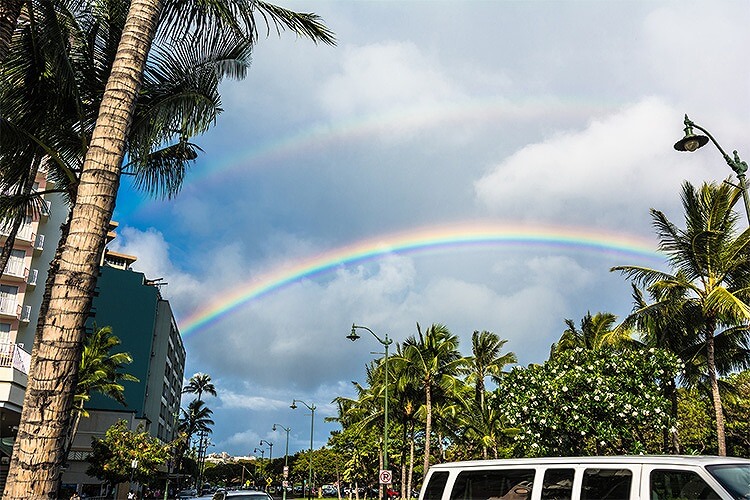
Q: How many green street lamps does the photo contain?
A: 6